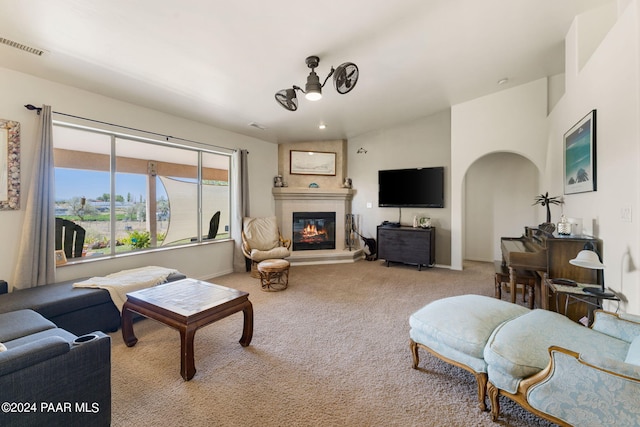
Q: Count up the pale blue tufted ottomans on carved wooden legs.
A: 1